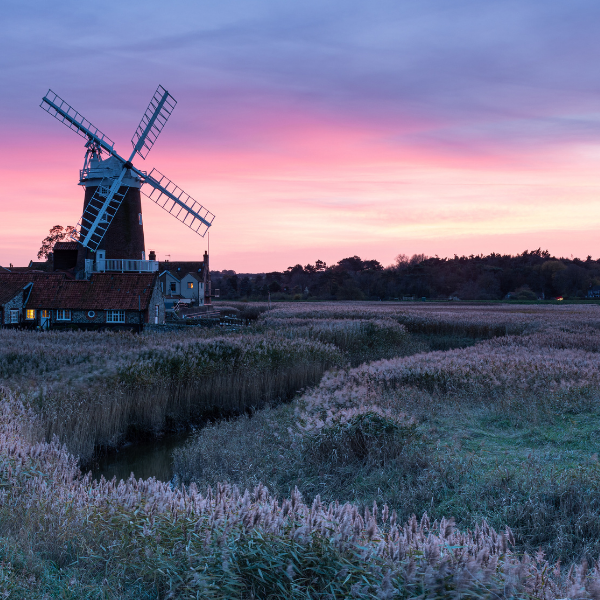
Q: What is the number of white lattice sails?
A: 4